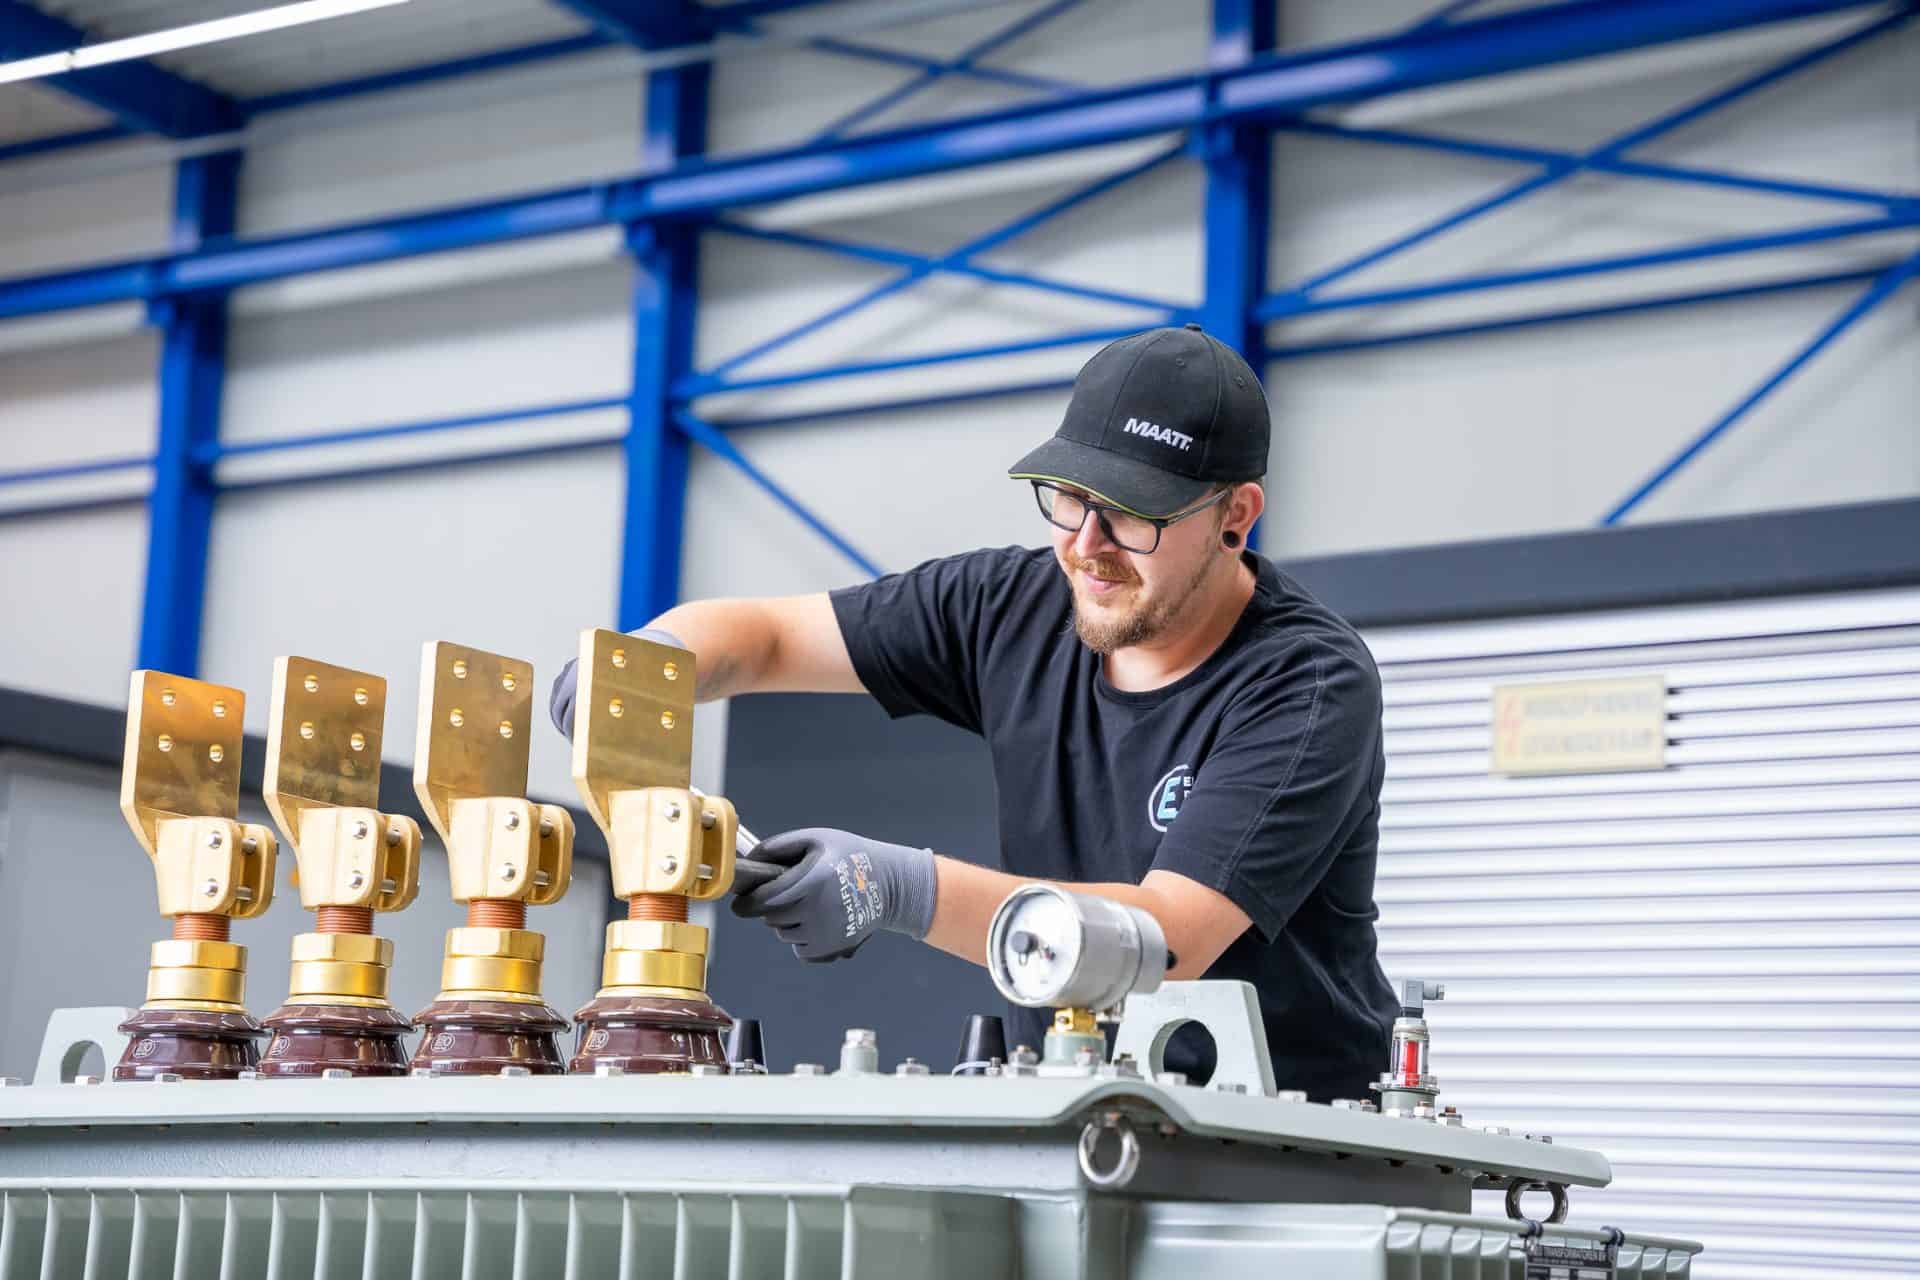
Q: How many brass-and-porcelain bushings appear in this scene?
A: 4